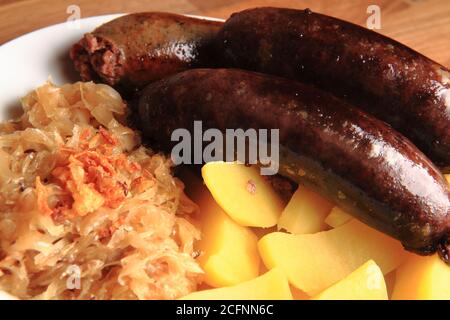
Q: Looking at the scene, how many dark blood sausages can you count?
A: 2